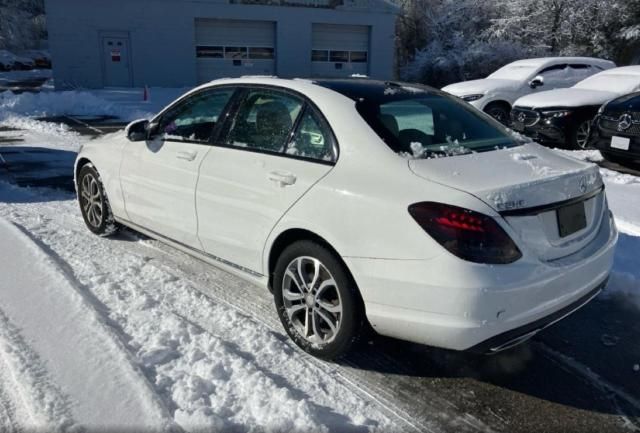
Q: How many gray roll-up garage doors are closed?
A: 2